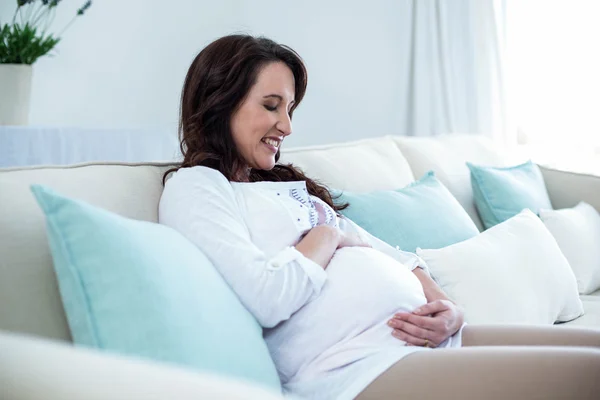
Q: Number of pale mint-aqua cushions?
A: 3